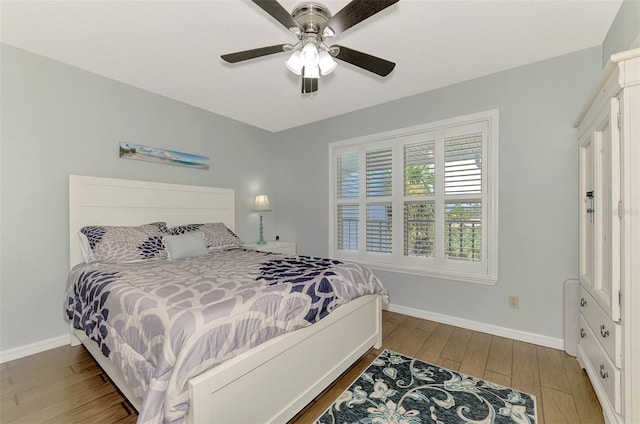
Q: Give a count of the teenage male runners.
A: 0